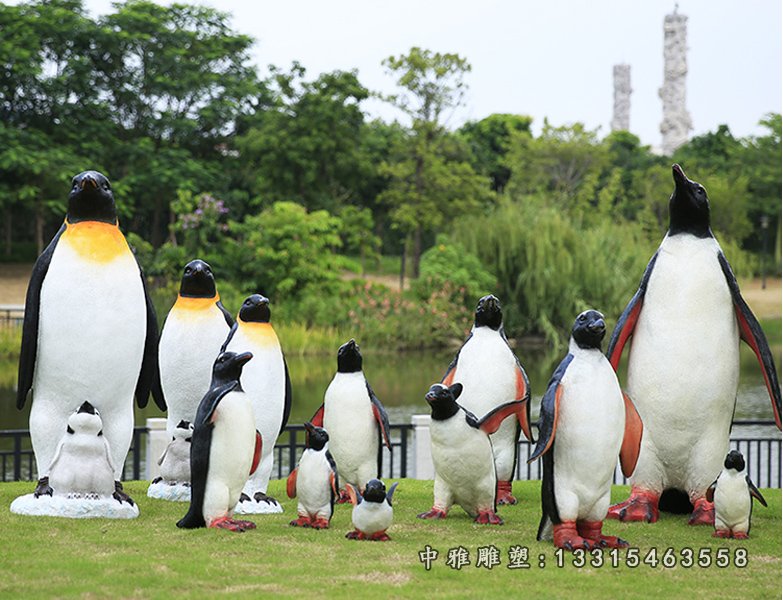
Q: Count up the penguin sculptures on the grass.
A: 14